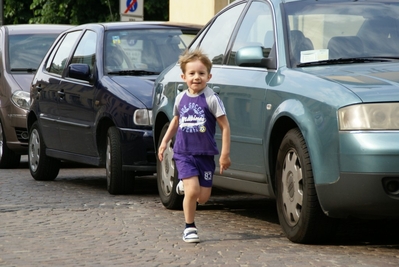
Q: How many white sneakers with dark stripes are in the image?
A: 2